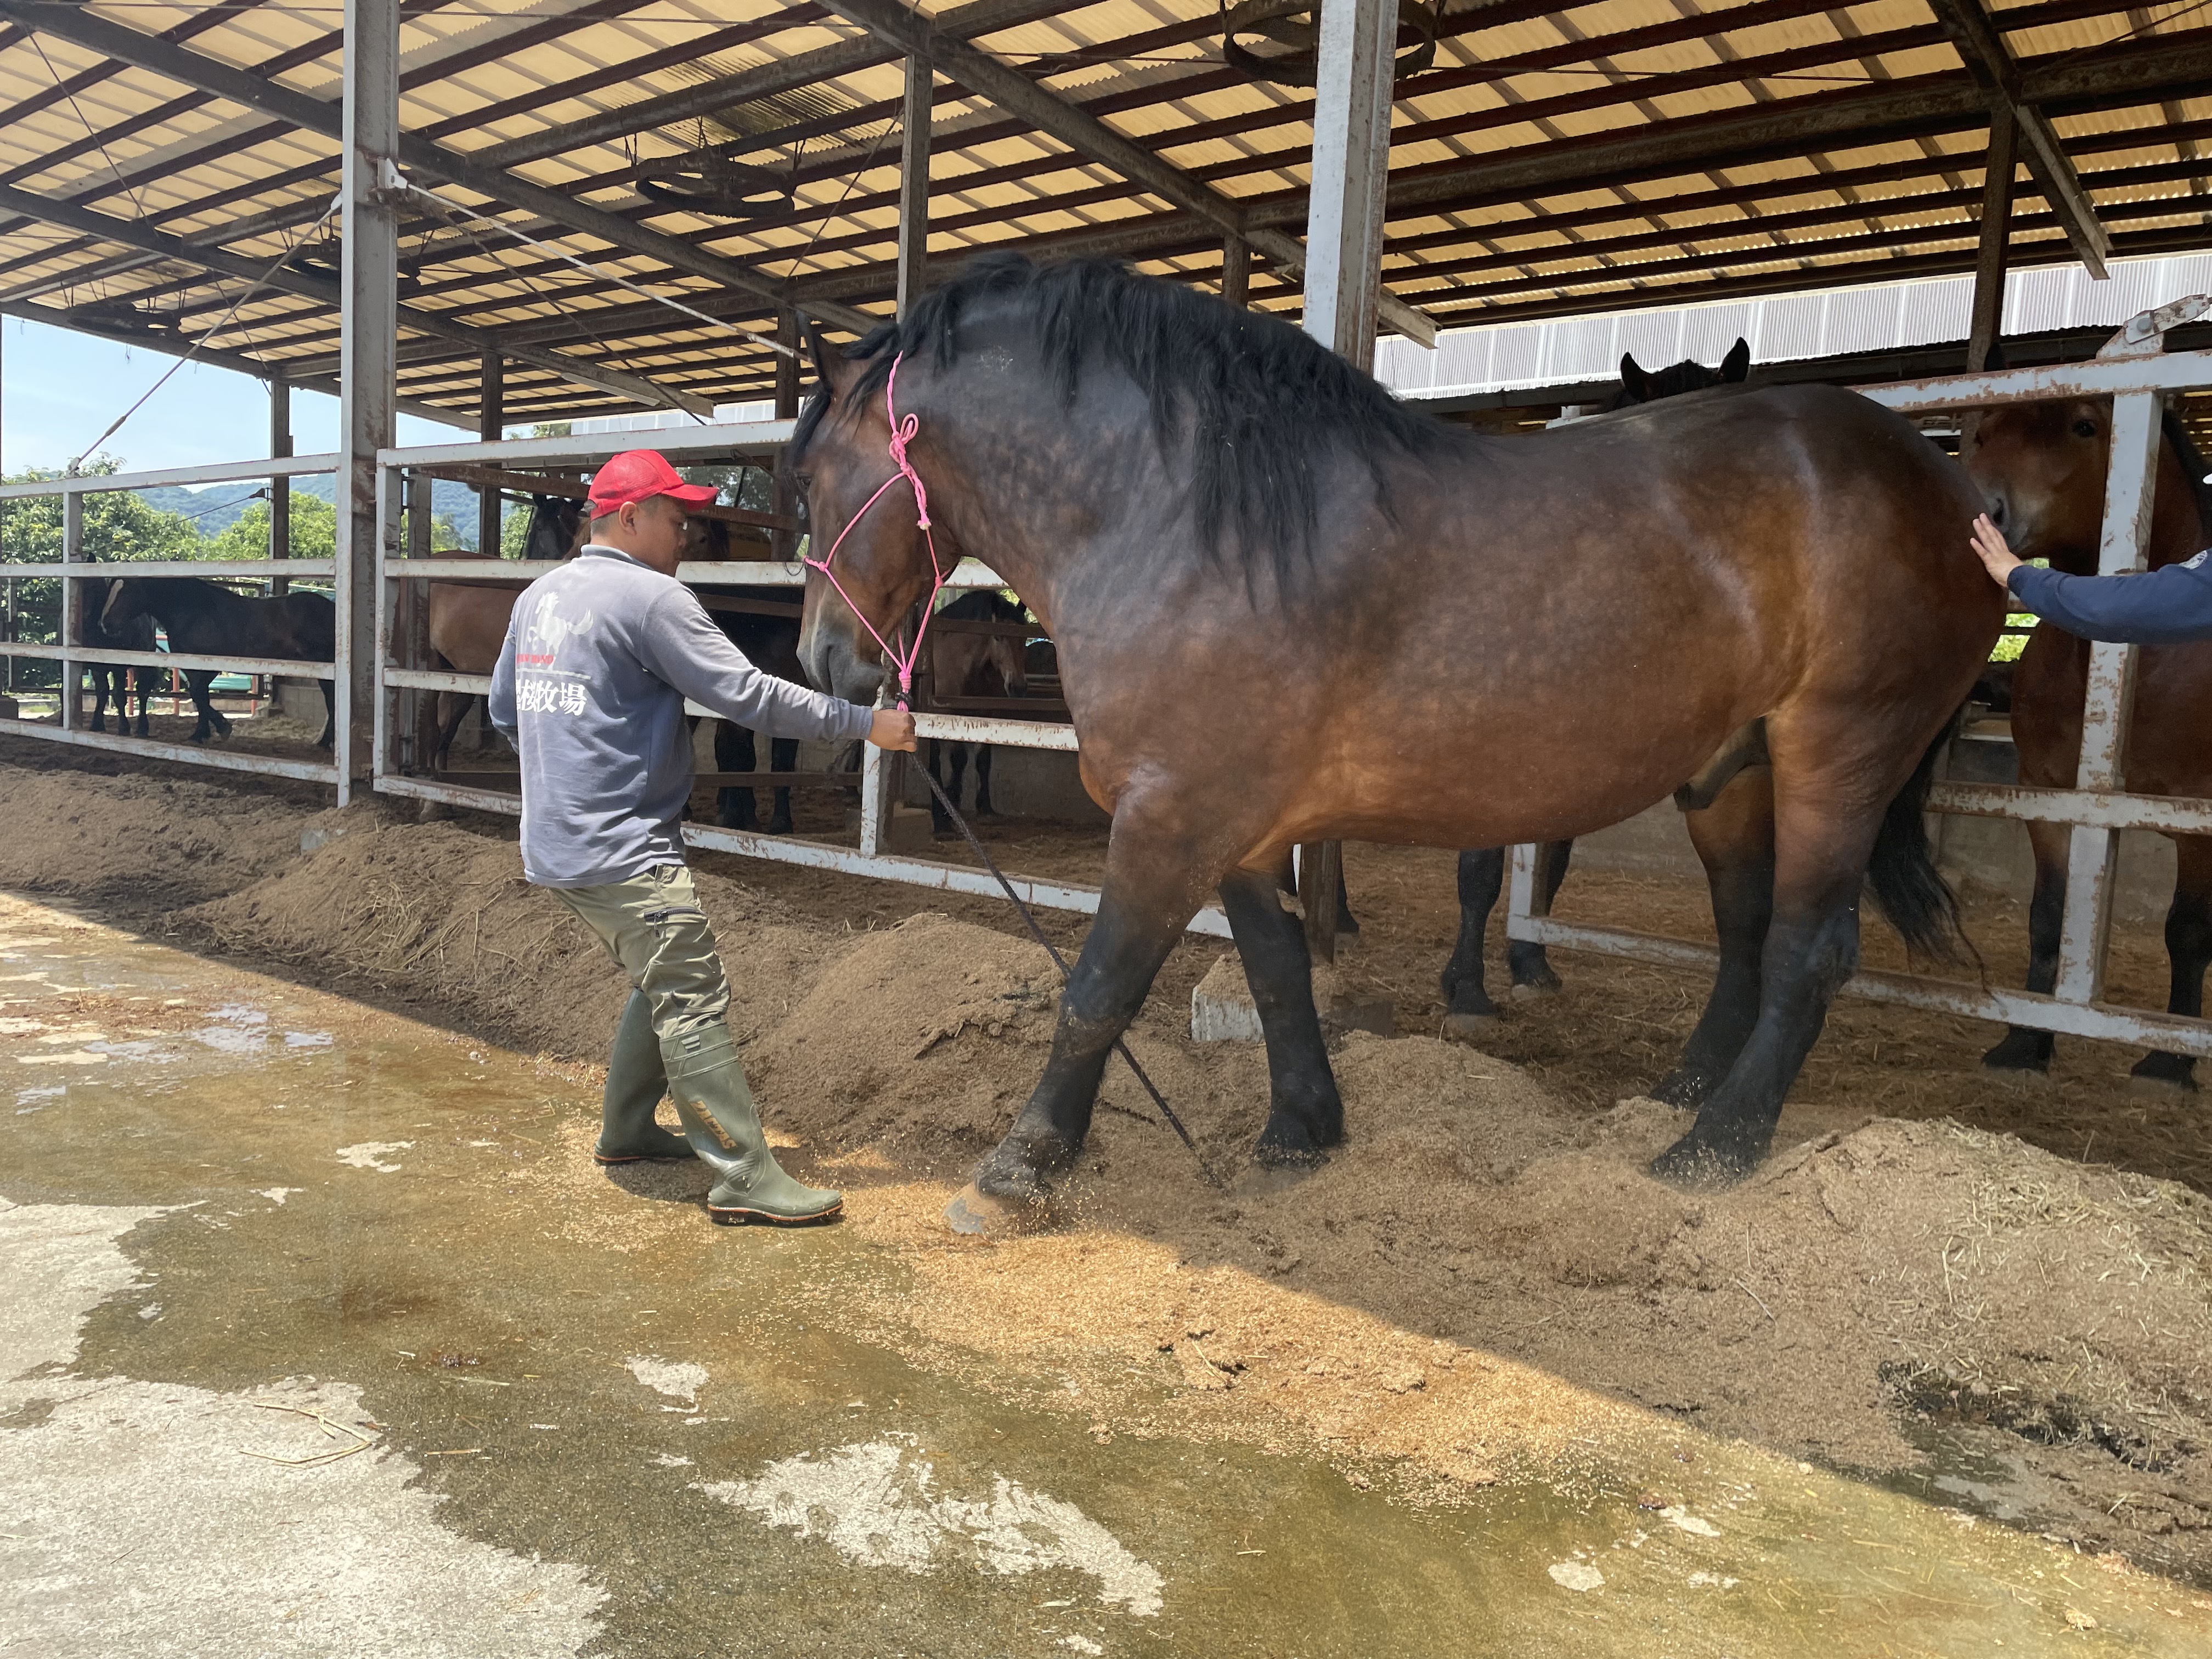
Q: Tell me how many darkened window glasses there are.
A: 0